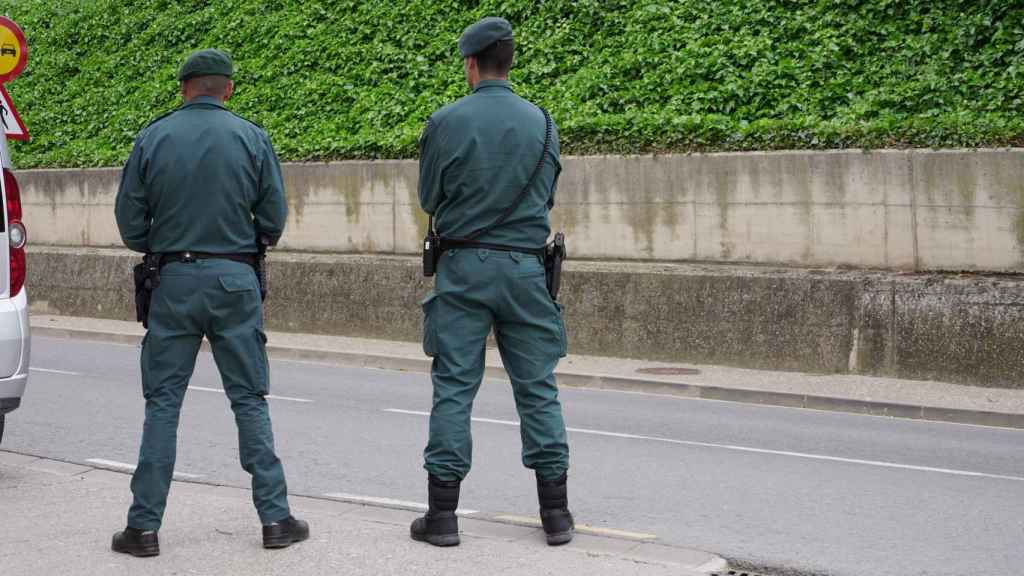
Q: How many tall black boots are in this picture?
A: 2